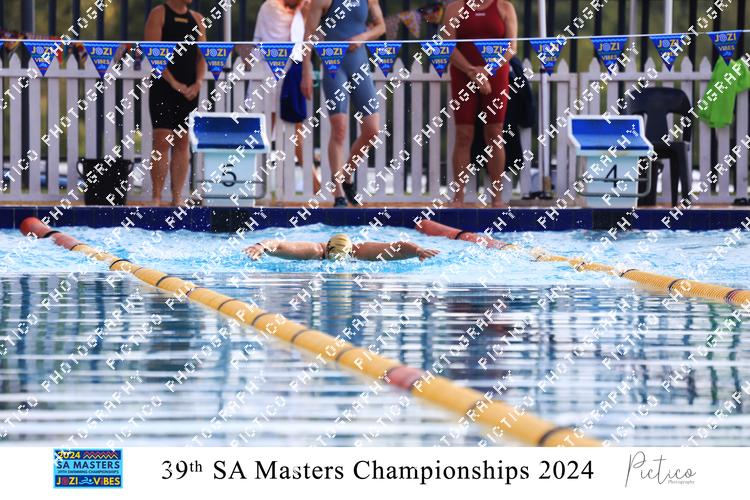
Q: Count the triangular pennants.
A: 13